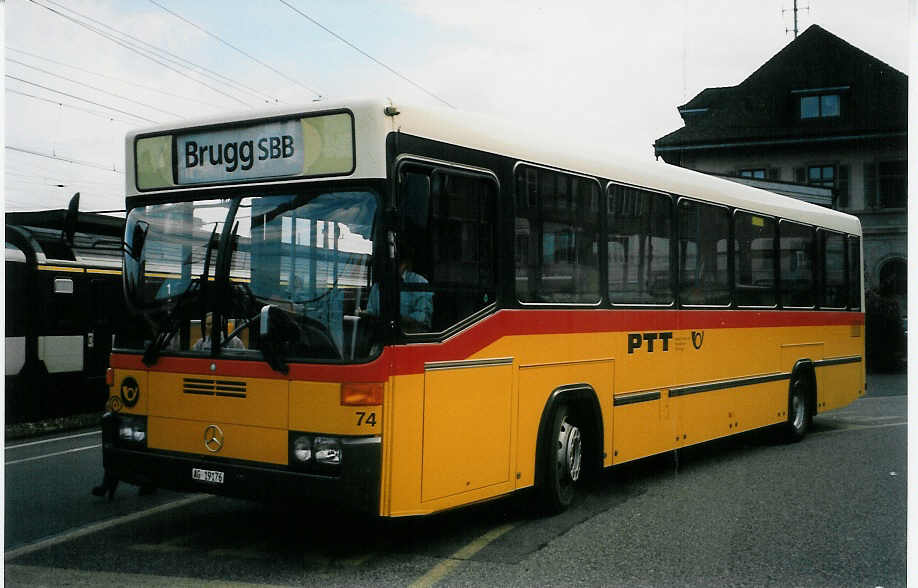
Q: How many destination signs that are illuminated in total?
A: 1